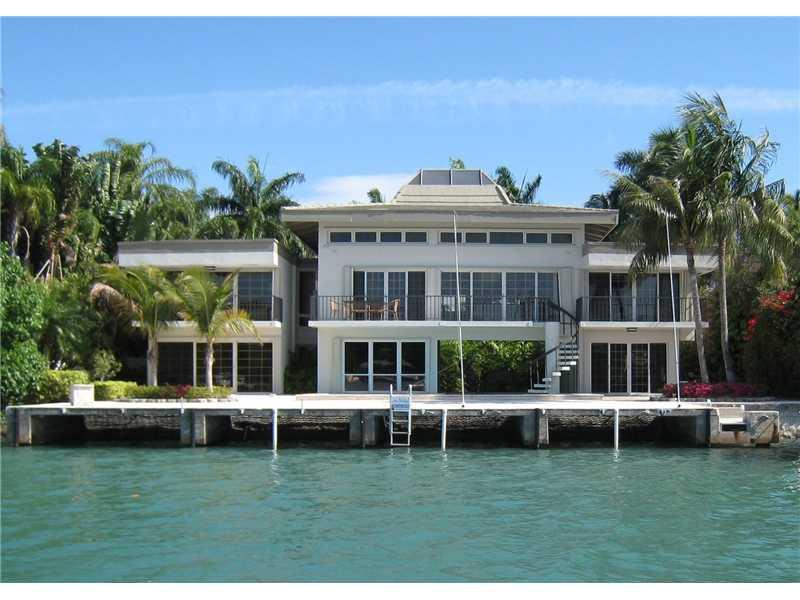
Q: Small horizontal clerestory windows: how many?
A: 9